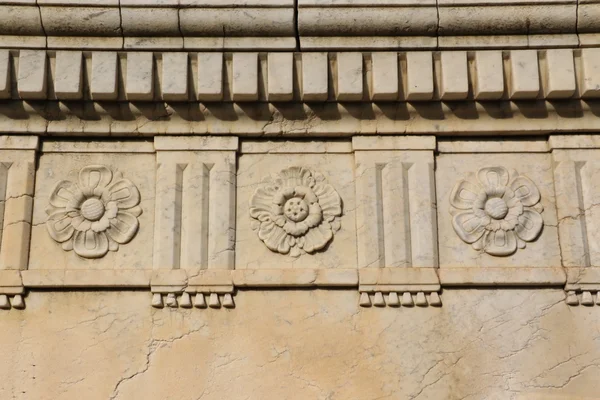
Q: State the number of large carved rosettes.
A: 3